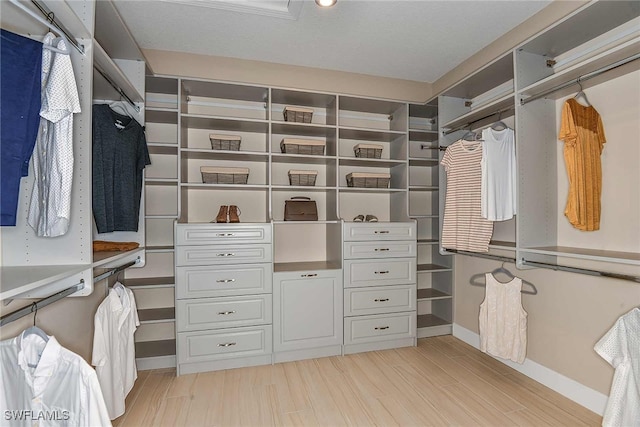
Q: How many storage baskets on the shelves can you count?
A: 7